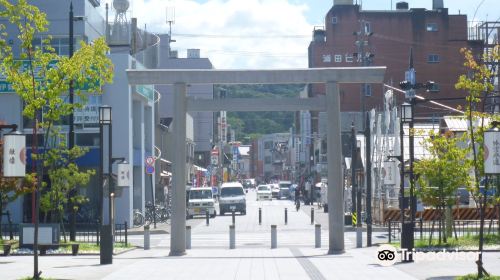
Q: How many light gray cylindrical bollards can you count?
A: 6